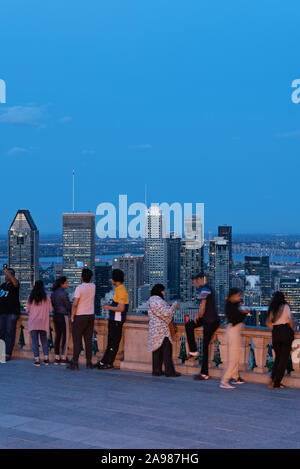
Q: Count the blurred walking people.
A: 1